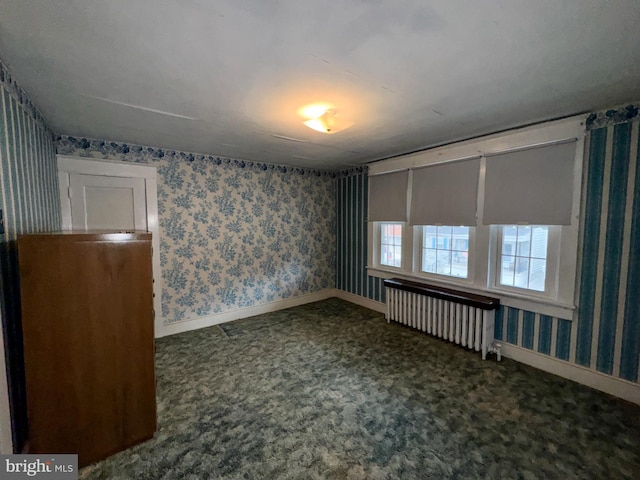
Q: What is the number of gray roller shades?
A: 3